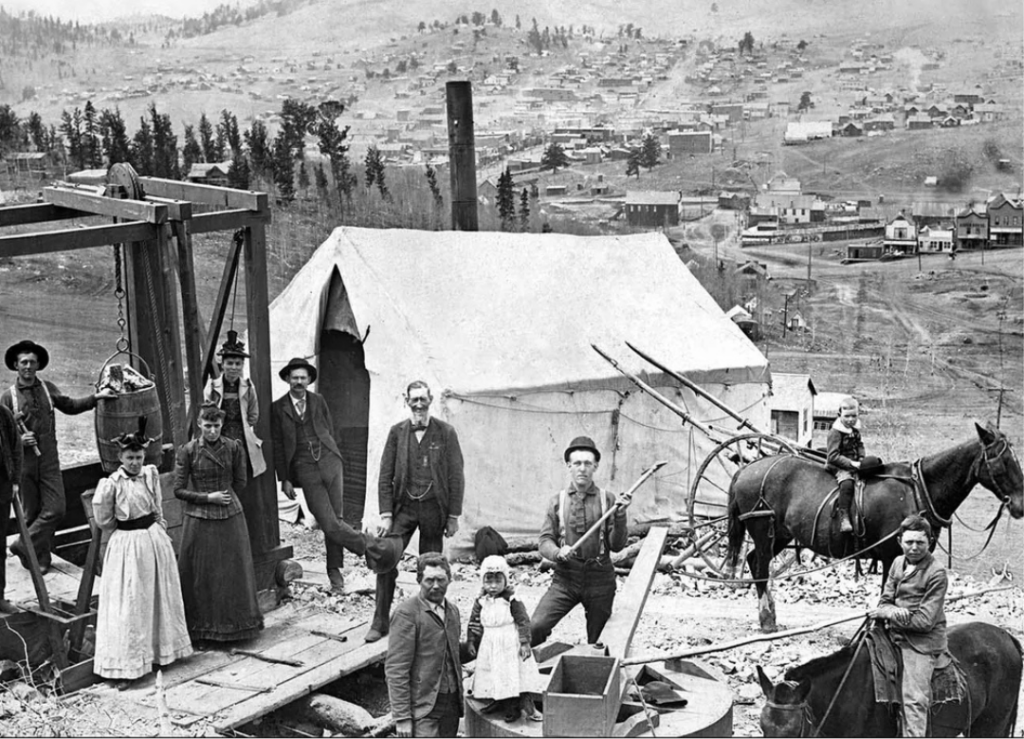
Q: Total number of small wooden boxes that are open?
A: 1